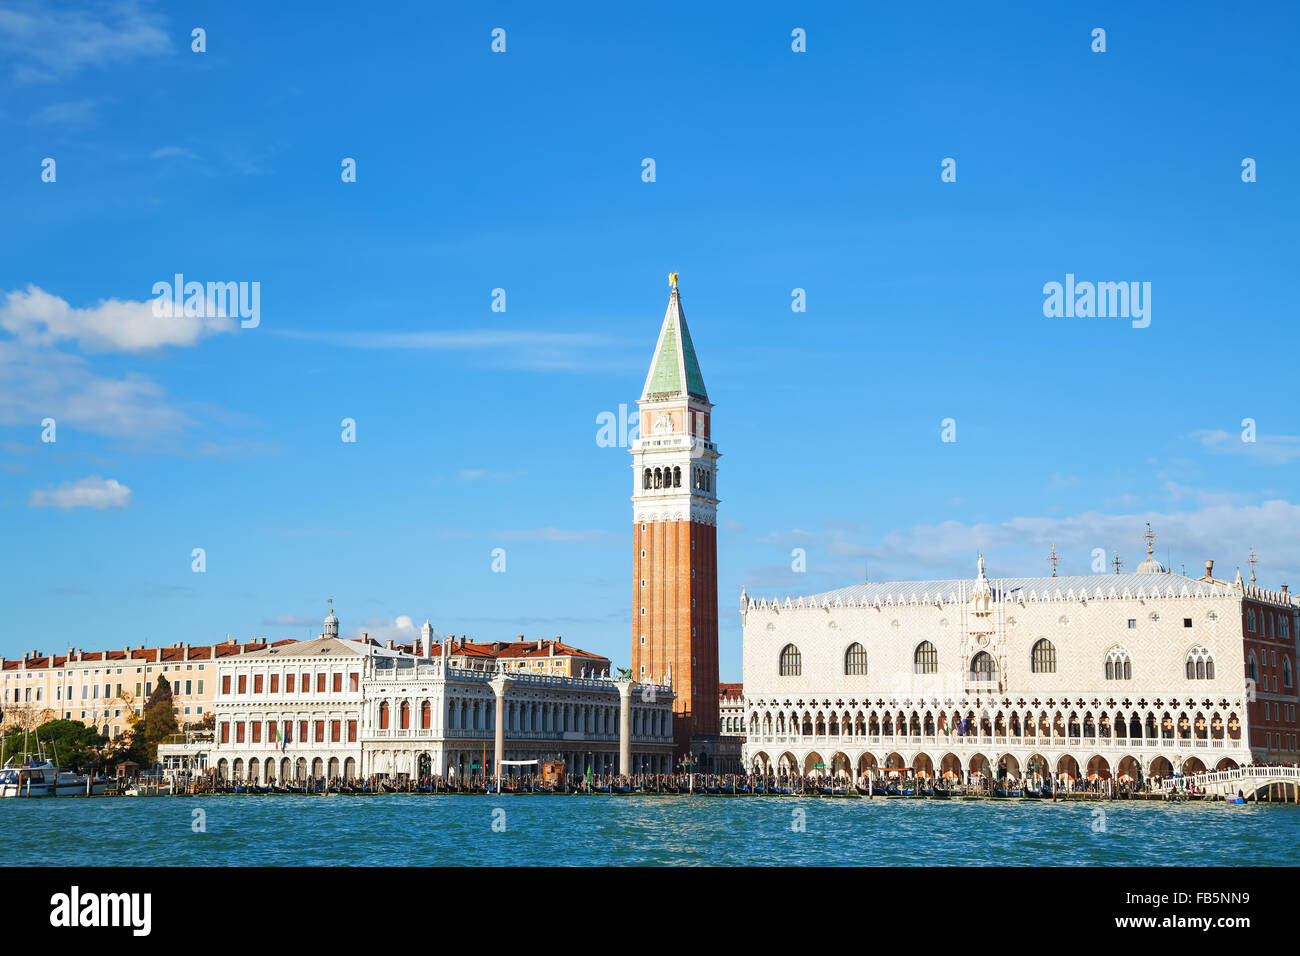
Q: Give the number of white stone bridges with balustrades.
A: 1